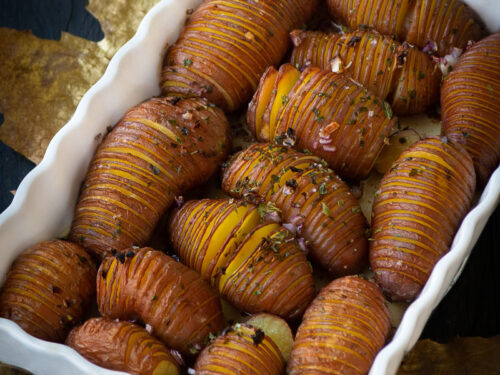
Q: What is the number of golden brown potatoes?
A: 14